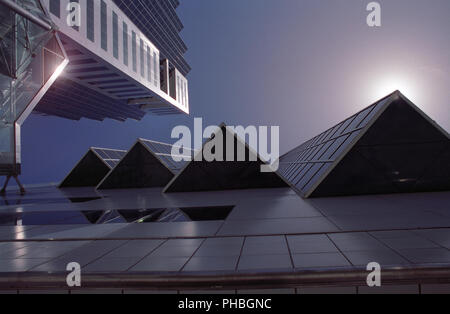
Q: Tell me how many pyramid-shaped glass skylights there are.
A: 4